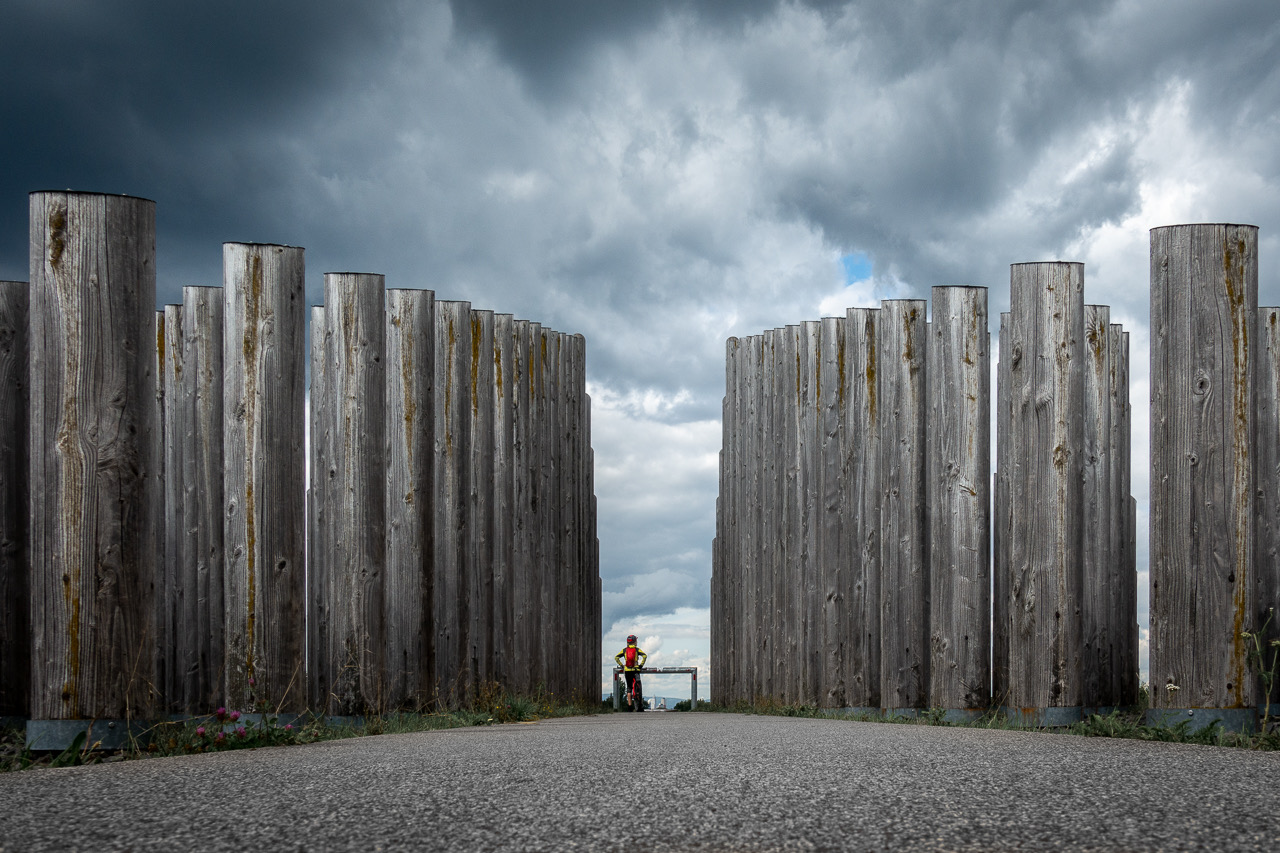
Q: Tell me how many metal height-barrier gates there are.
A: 1